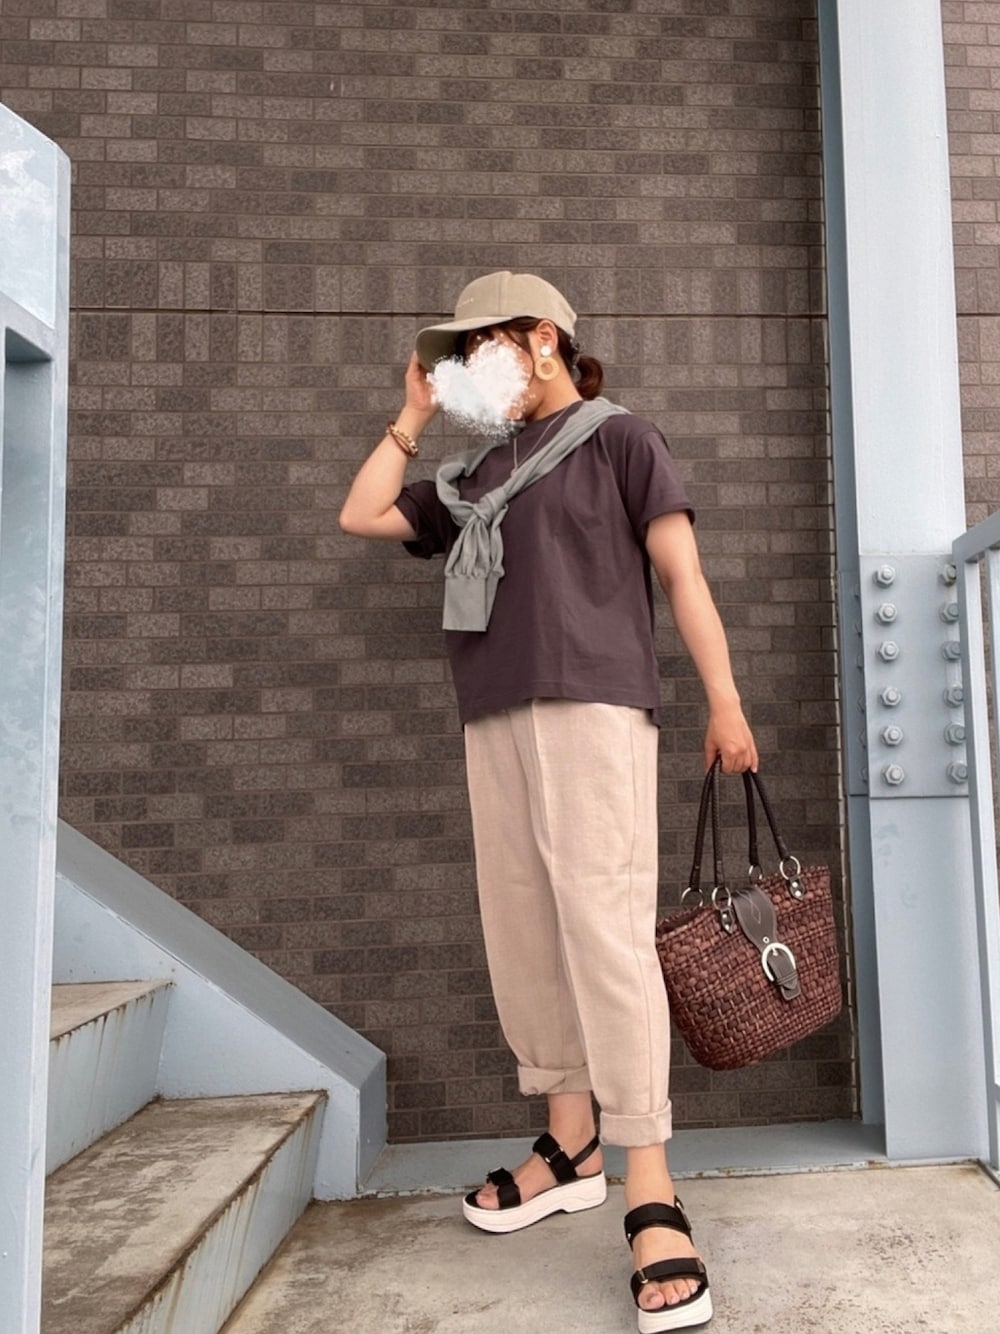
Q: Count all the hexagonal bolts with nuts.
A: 12